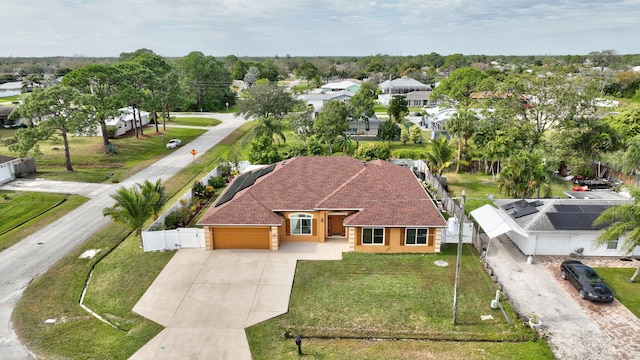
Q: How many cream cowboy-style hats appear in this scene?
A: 0